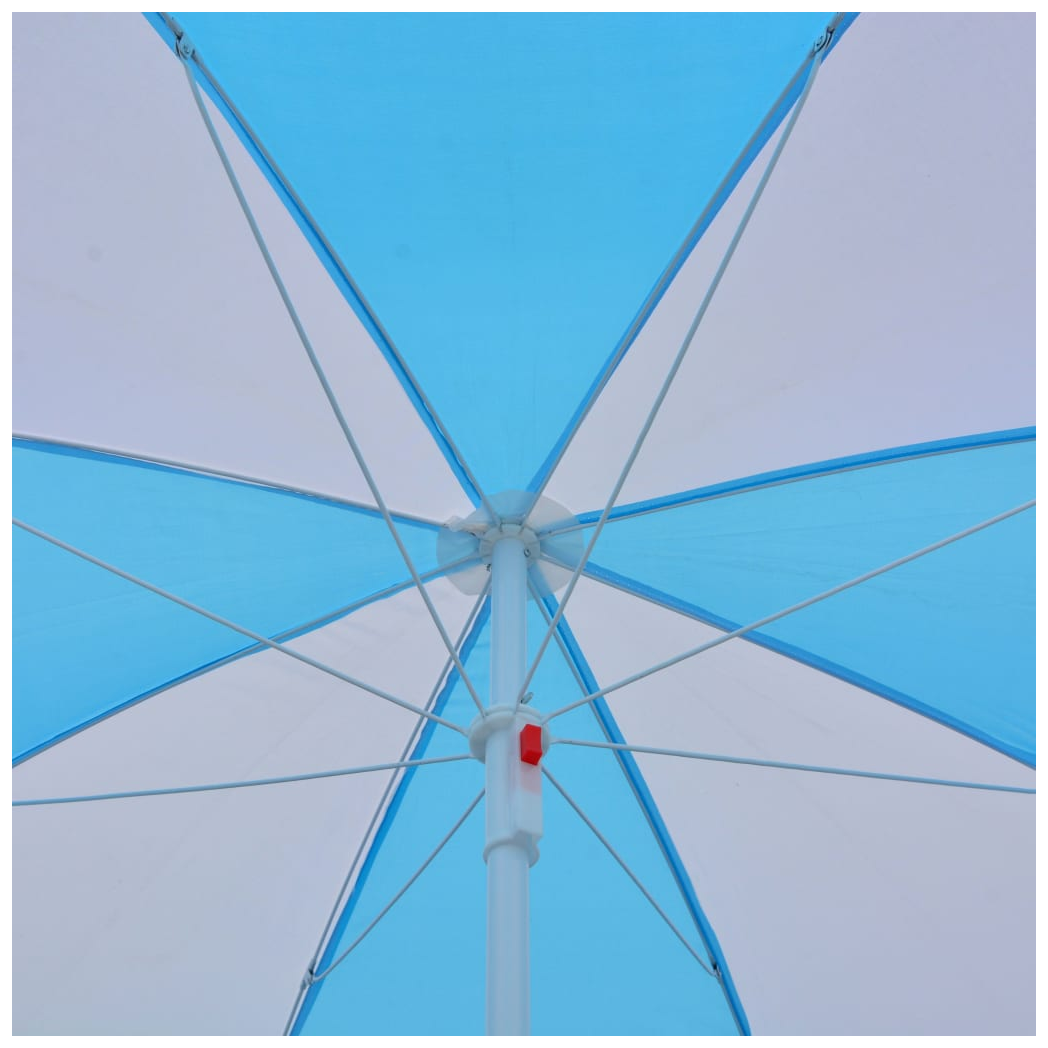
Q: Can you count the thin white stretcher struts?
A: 8